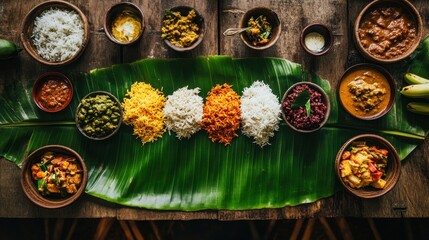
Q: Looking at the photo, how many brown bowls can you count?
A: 11